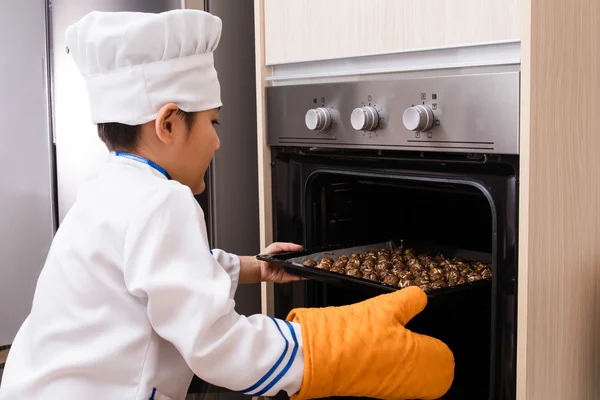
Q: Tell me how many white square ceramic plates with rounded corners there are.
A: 0